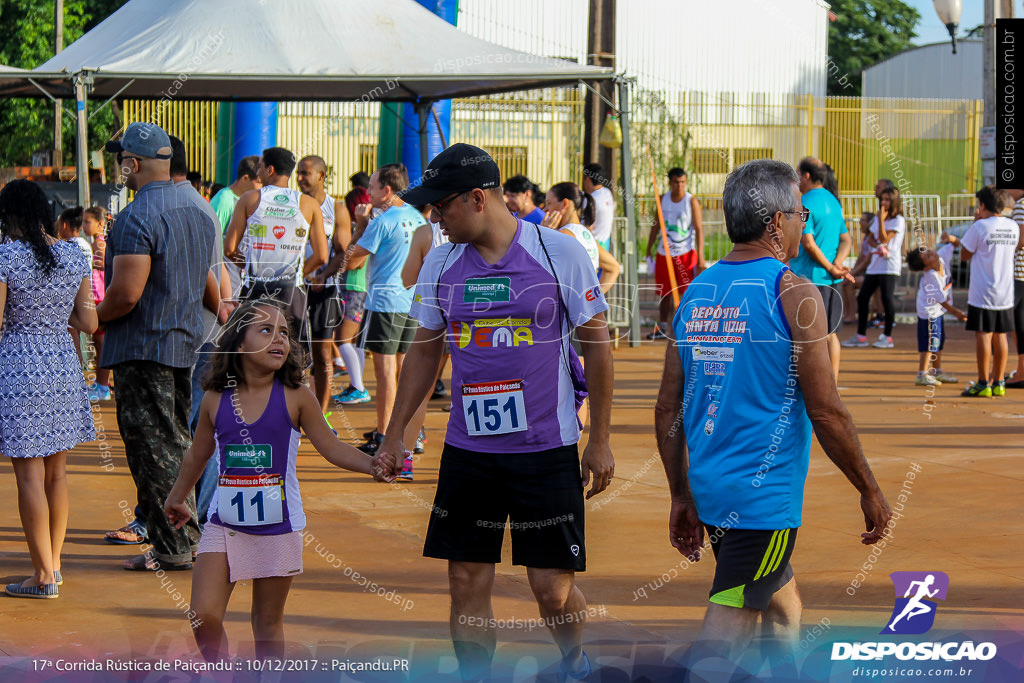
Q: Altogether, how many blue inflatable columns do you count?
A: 2